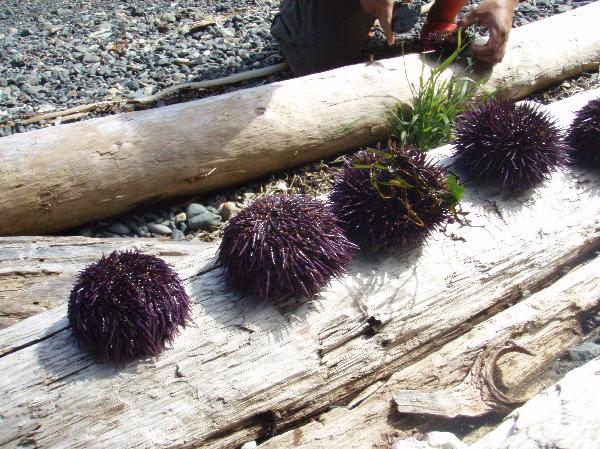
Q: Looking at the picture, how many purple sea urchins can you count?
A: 5